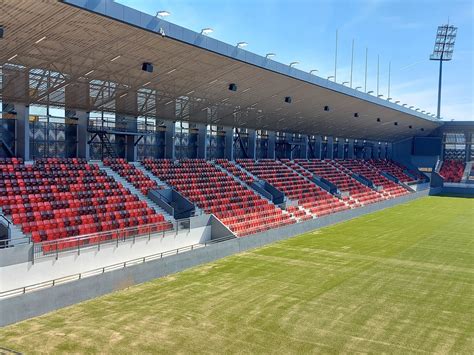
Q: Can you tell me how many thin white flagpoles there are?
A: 5